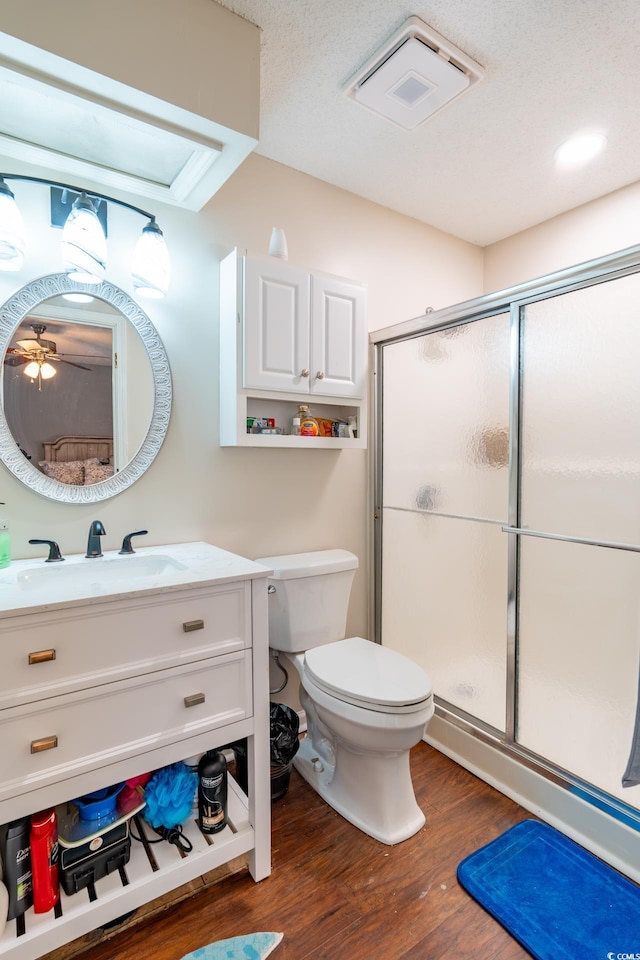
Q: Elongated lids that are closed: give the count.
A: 1